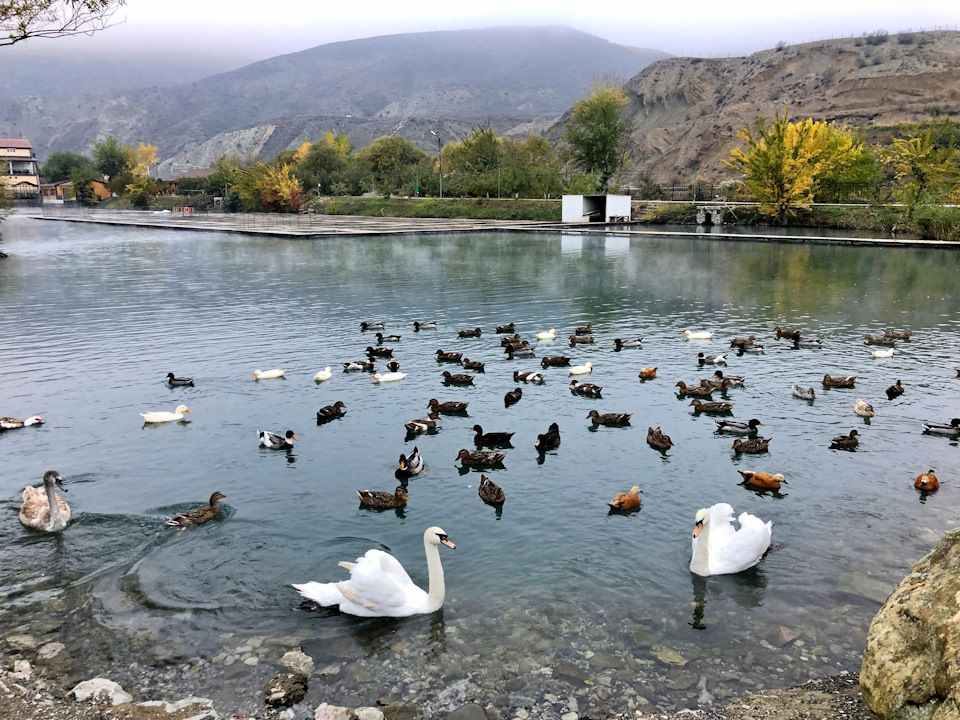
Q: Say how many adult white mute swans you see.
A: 2